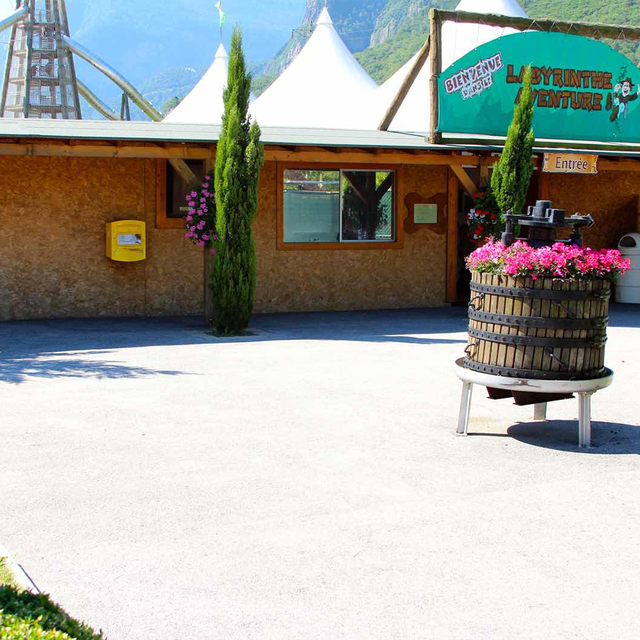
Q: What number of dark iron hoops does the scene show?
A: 4